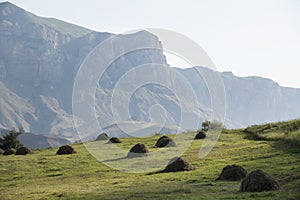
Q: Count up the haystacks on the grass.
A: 12